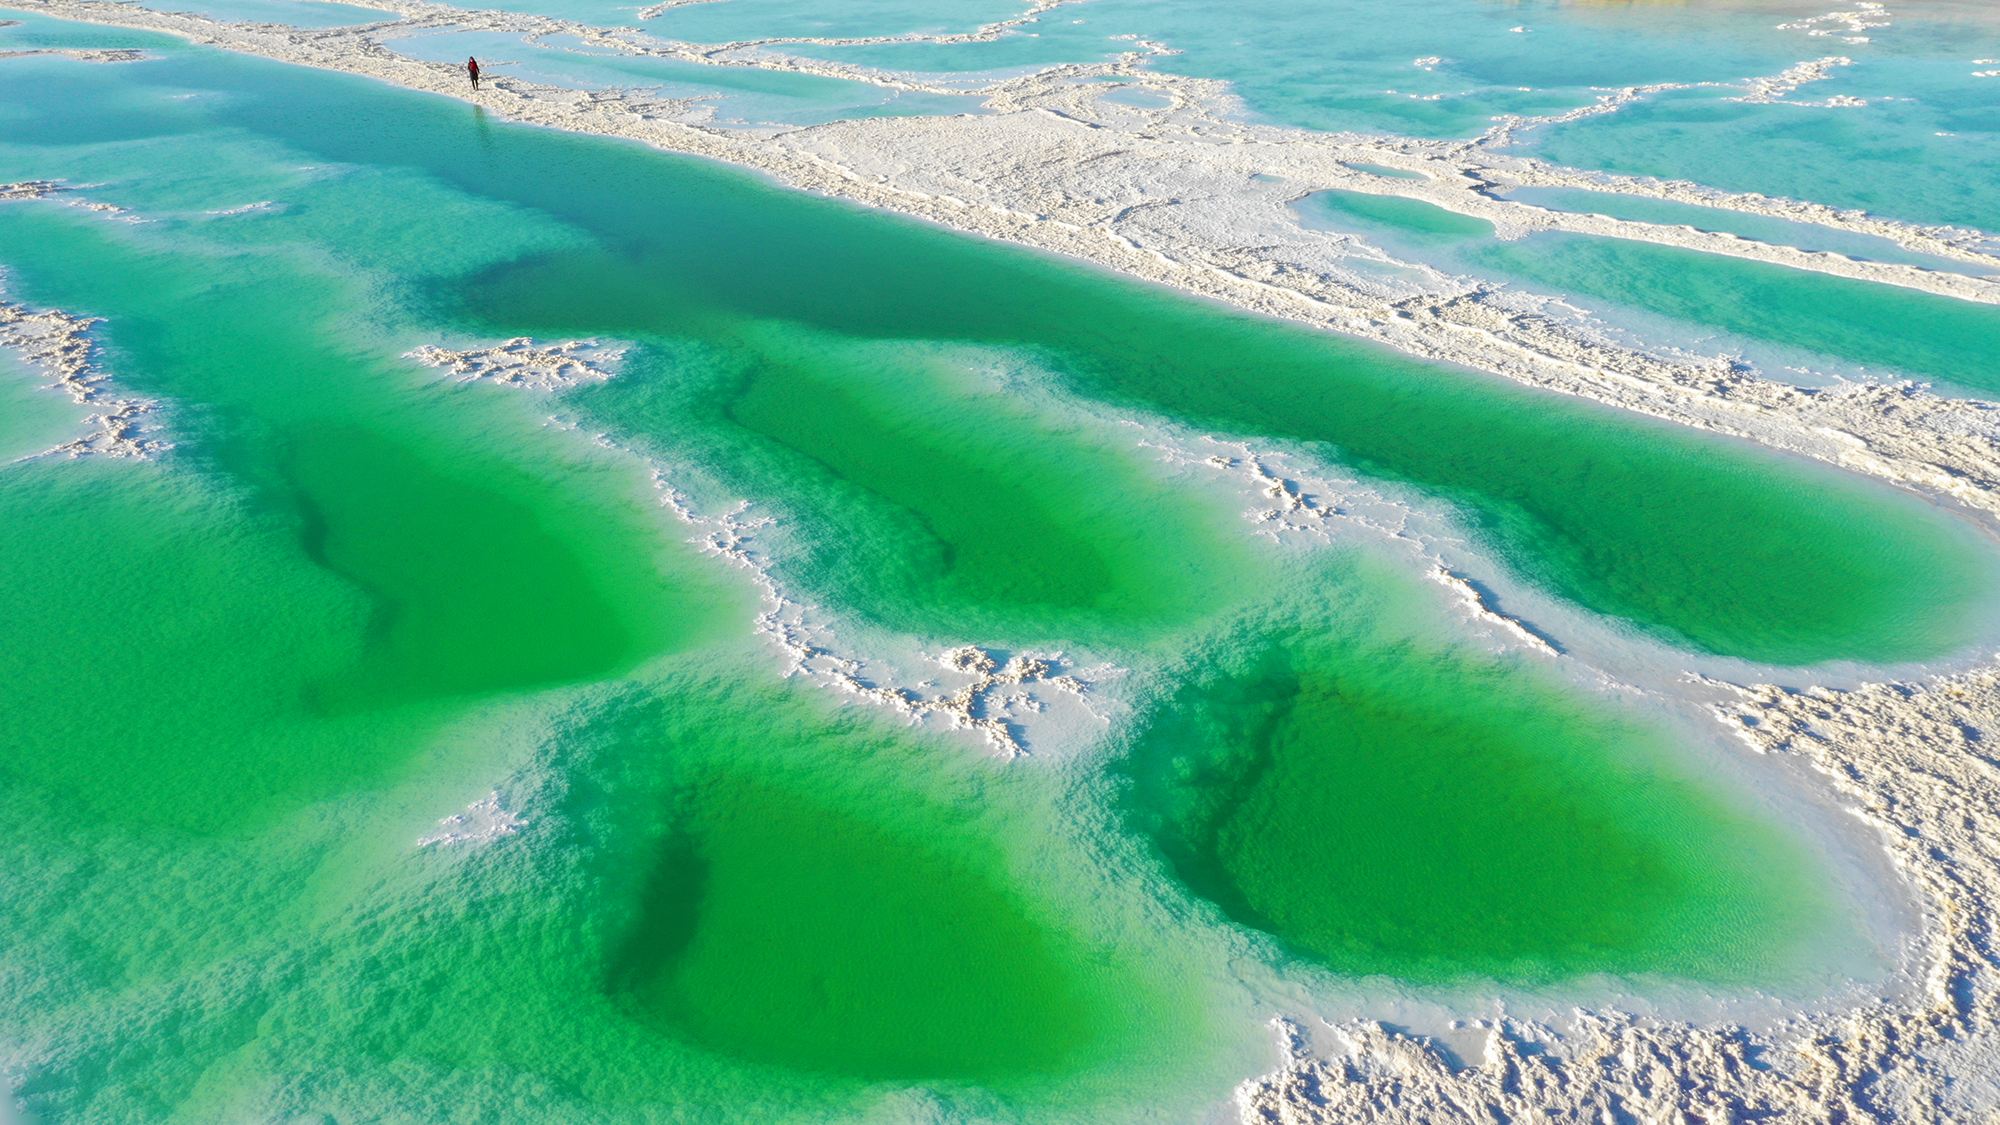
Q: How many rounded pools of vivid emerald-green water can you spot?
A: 5